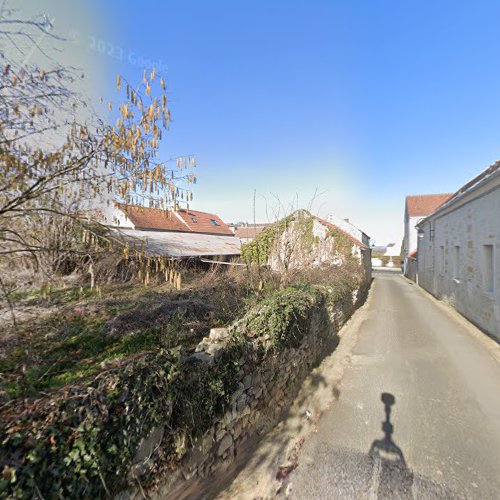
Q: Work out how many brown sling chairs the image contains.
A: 0